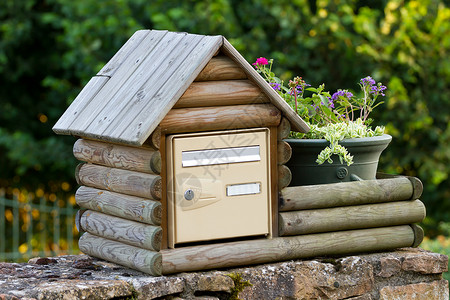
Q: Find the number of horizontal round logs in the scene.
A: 11